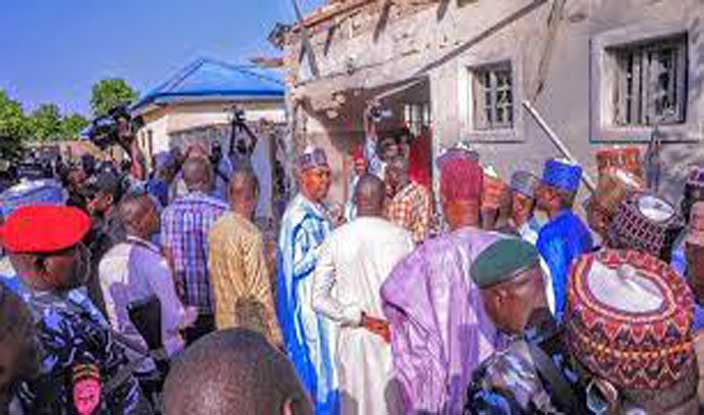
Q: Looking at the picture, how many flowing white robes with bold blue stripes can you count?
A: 1